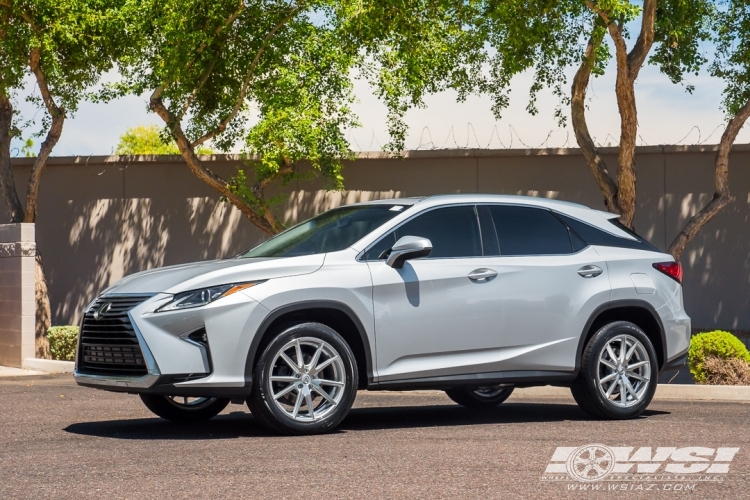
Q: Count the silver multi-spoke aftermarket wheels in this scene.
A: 2